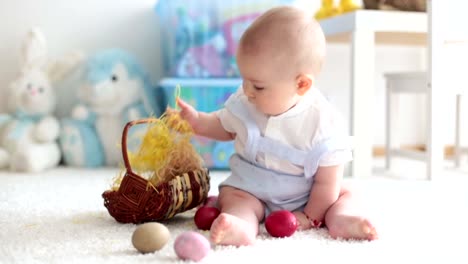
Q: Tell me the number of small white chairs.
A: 1